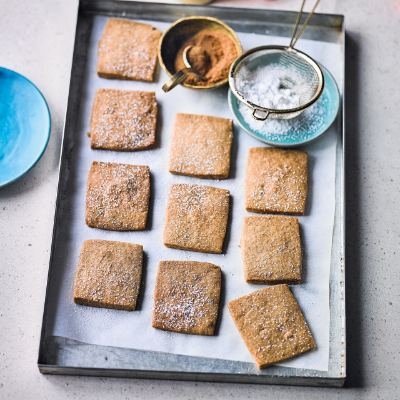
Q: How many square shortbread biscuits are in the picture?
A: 10